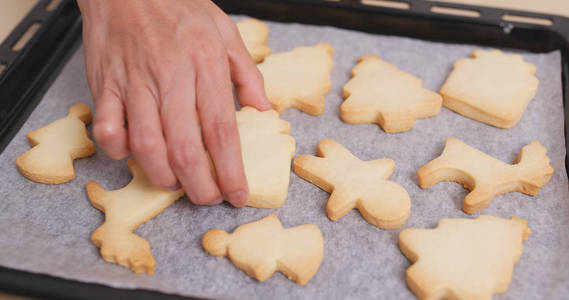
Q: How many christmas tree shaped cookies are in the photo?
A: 3